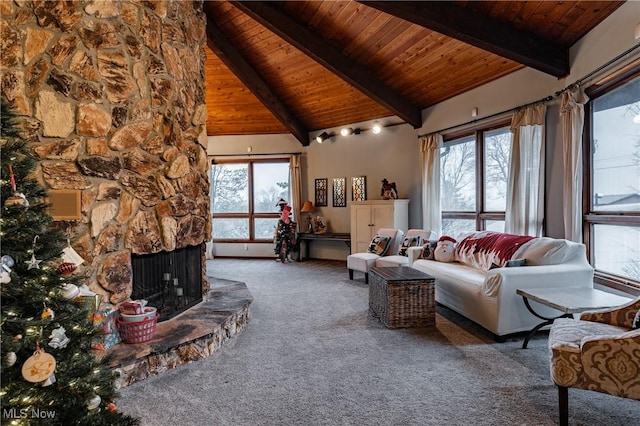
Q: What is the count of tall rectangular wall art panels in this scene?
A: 3